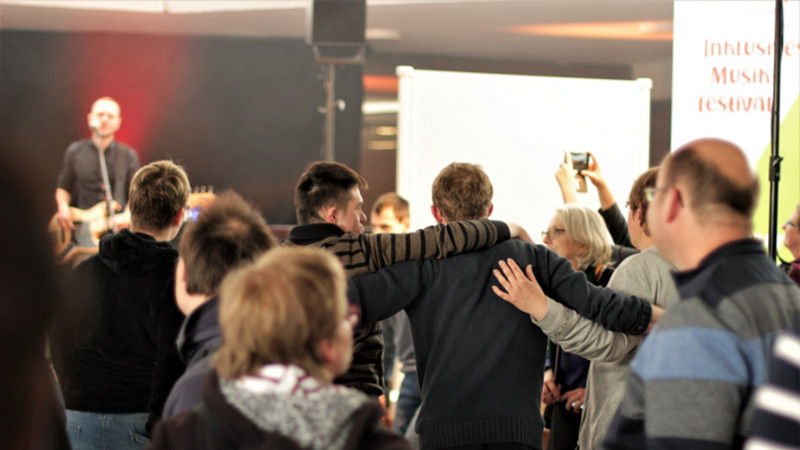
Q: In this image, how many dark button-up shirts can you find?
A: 1